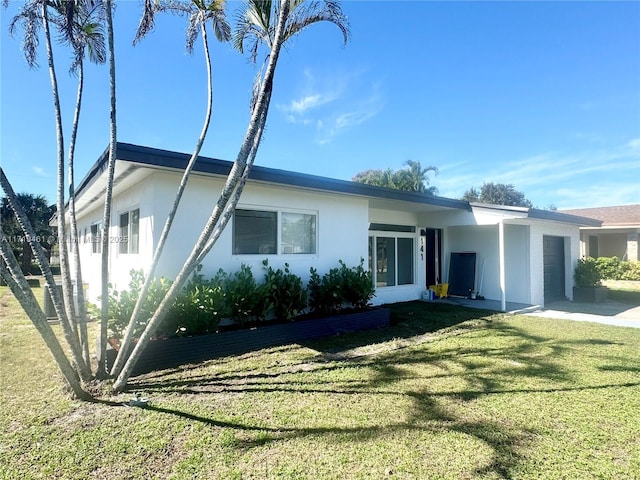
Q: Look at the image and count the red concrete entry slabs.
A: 0